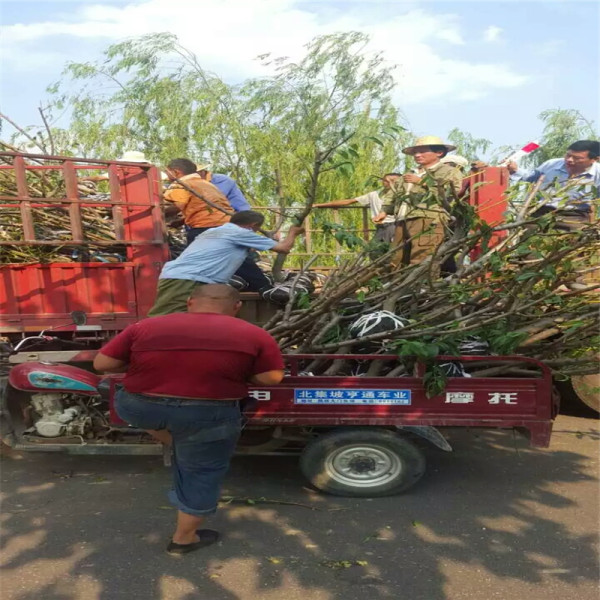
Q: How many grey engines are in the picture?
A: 1